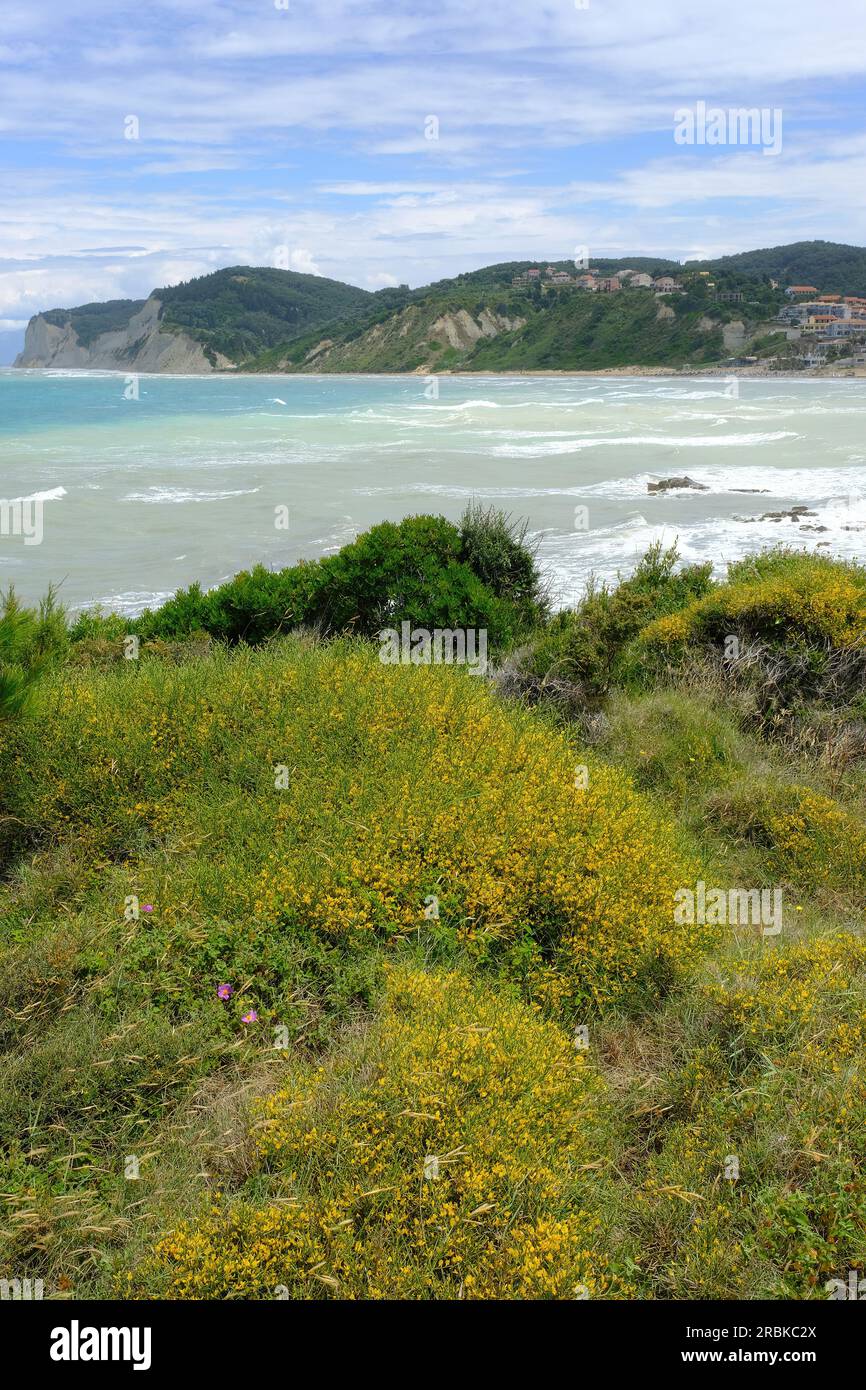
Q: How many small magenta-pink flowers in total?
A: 3